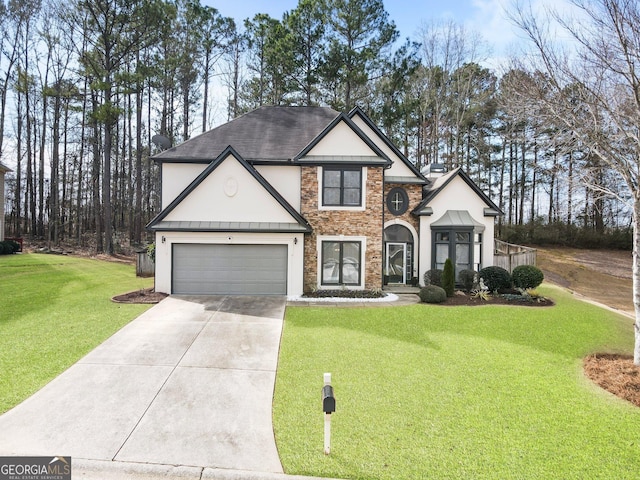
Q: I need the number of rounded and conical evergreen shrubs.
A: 6